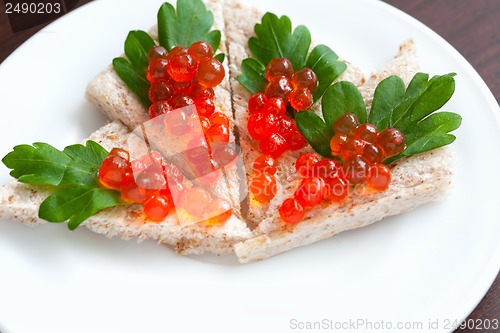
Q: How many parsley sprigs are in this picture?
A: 4